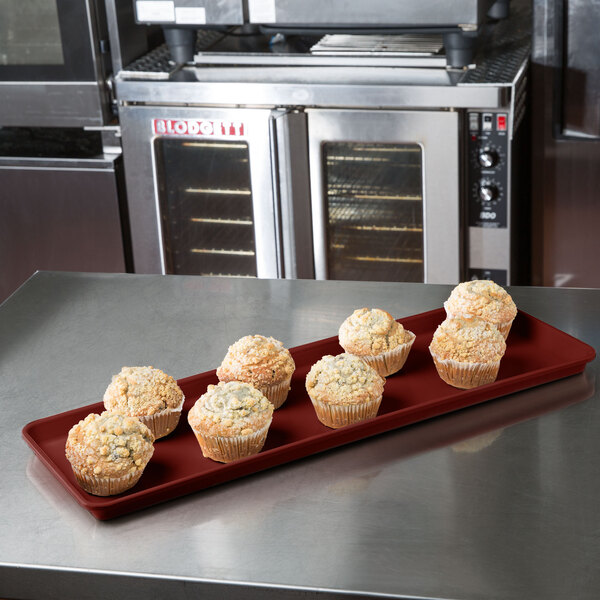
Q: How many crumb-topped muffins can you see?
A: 8